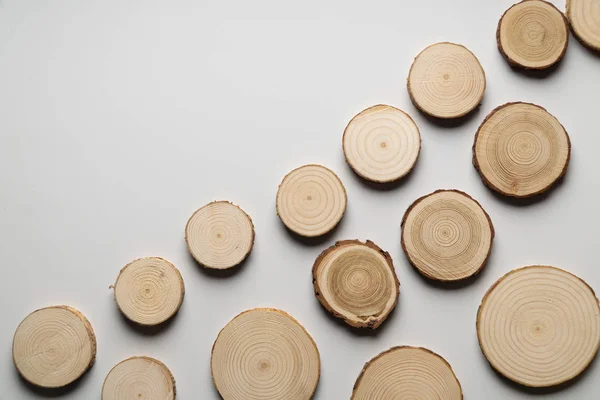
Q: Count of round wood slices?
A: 15